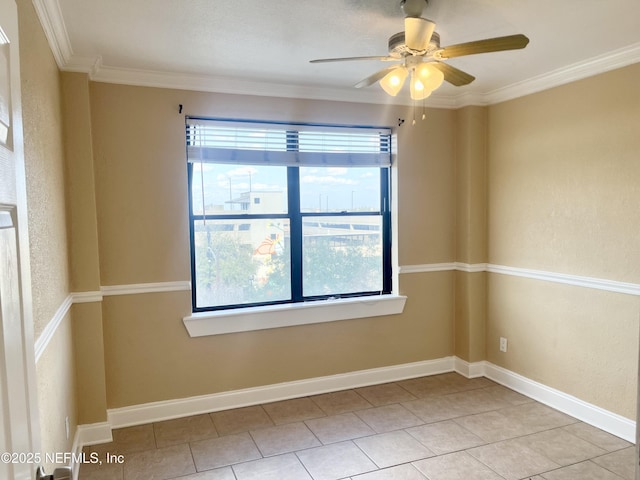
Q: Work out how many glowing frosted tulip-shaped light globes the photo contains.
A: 3